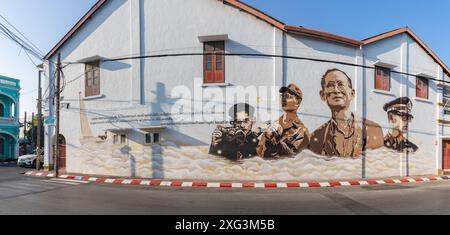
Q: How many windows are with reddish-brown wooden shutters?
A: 4